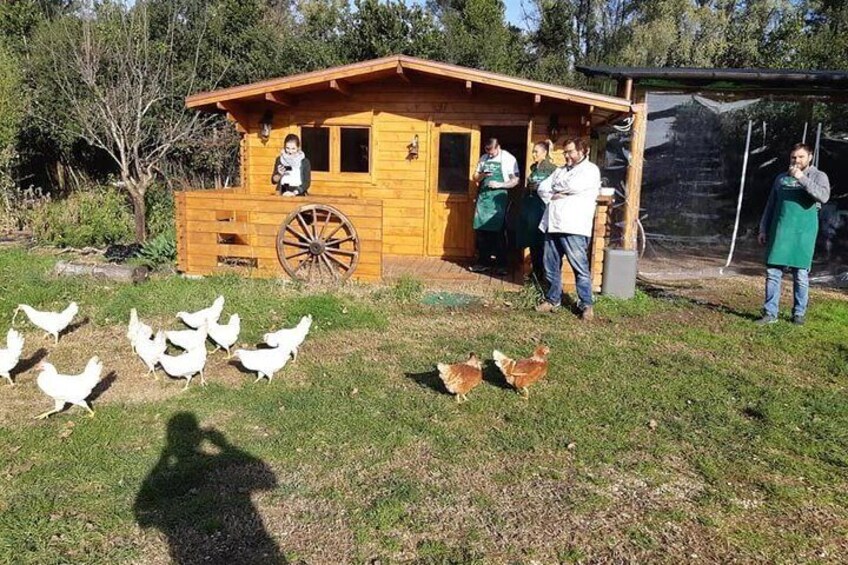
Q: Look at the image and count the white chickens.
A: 11